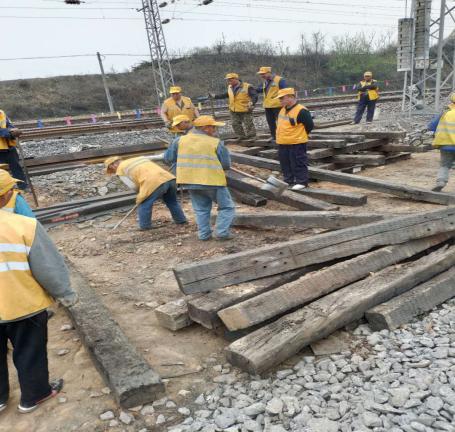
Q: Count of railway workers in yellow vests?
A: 12